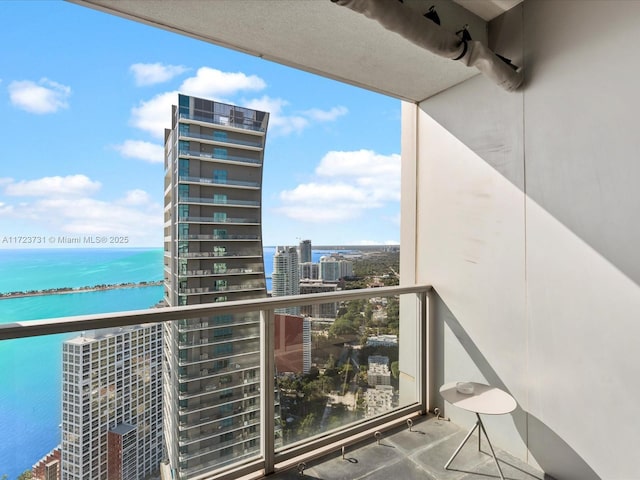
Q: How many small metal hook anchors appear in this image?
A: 5